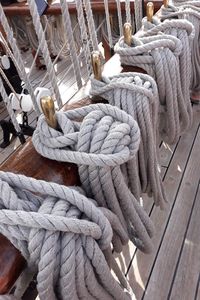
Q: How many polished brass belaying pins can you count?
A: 5